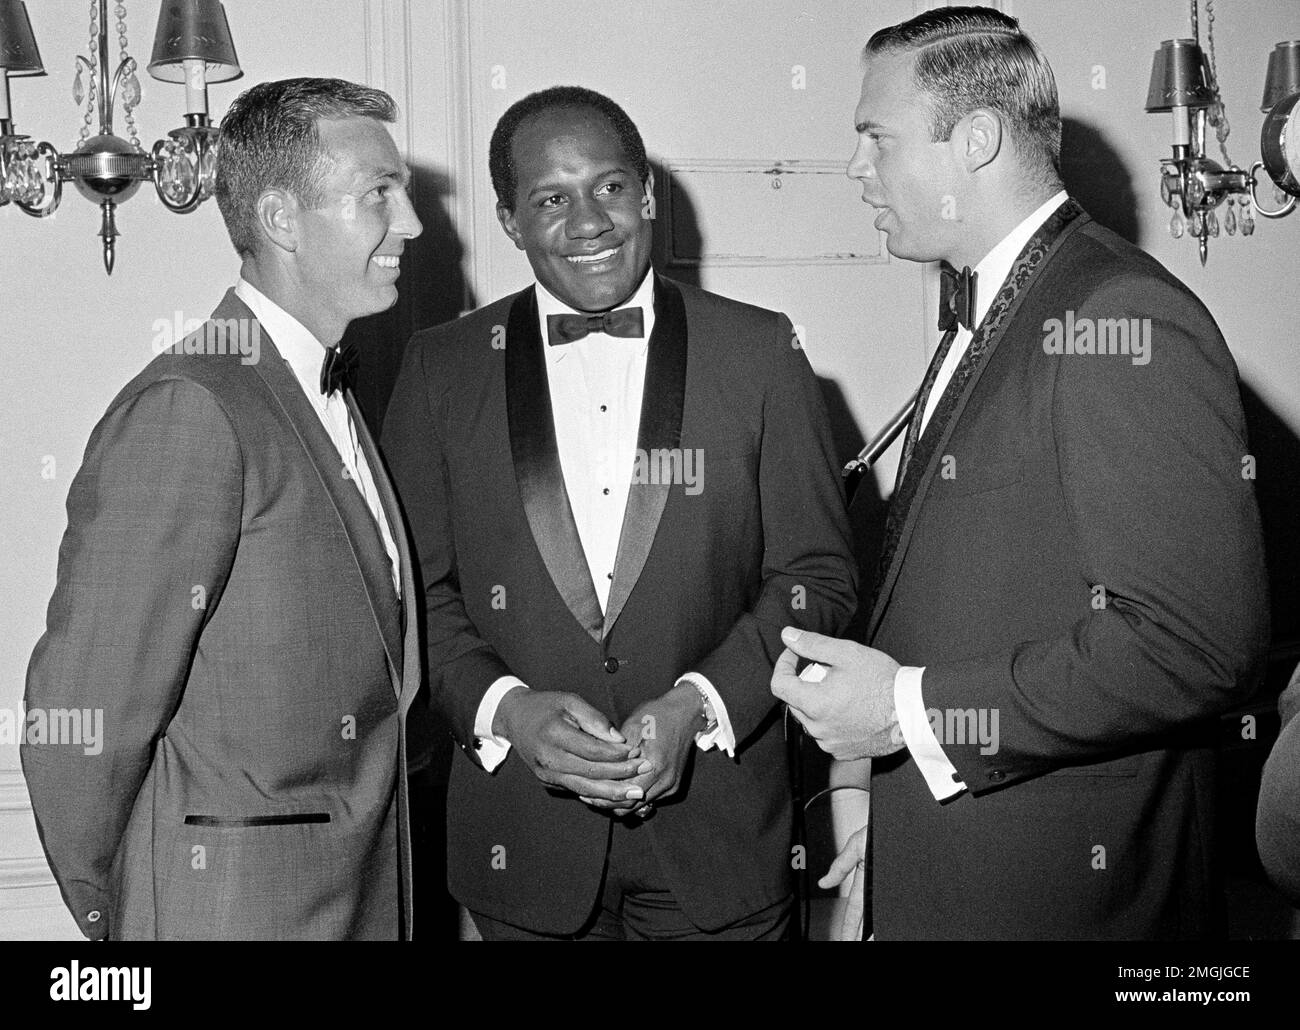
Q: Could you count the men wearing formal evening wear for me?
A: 3